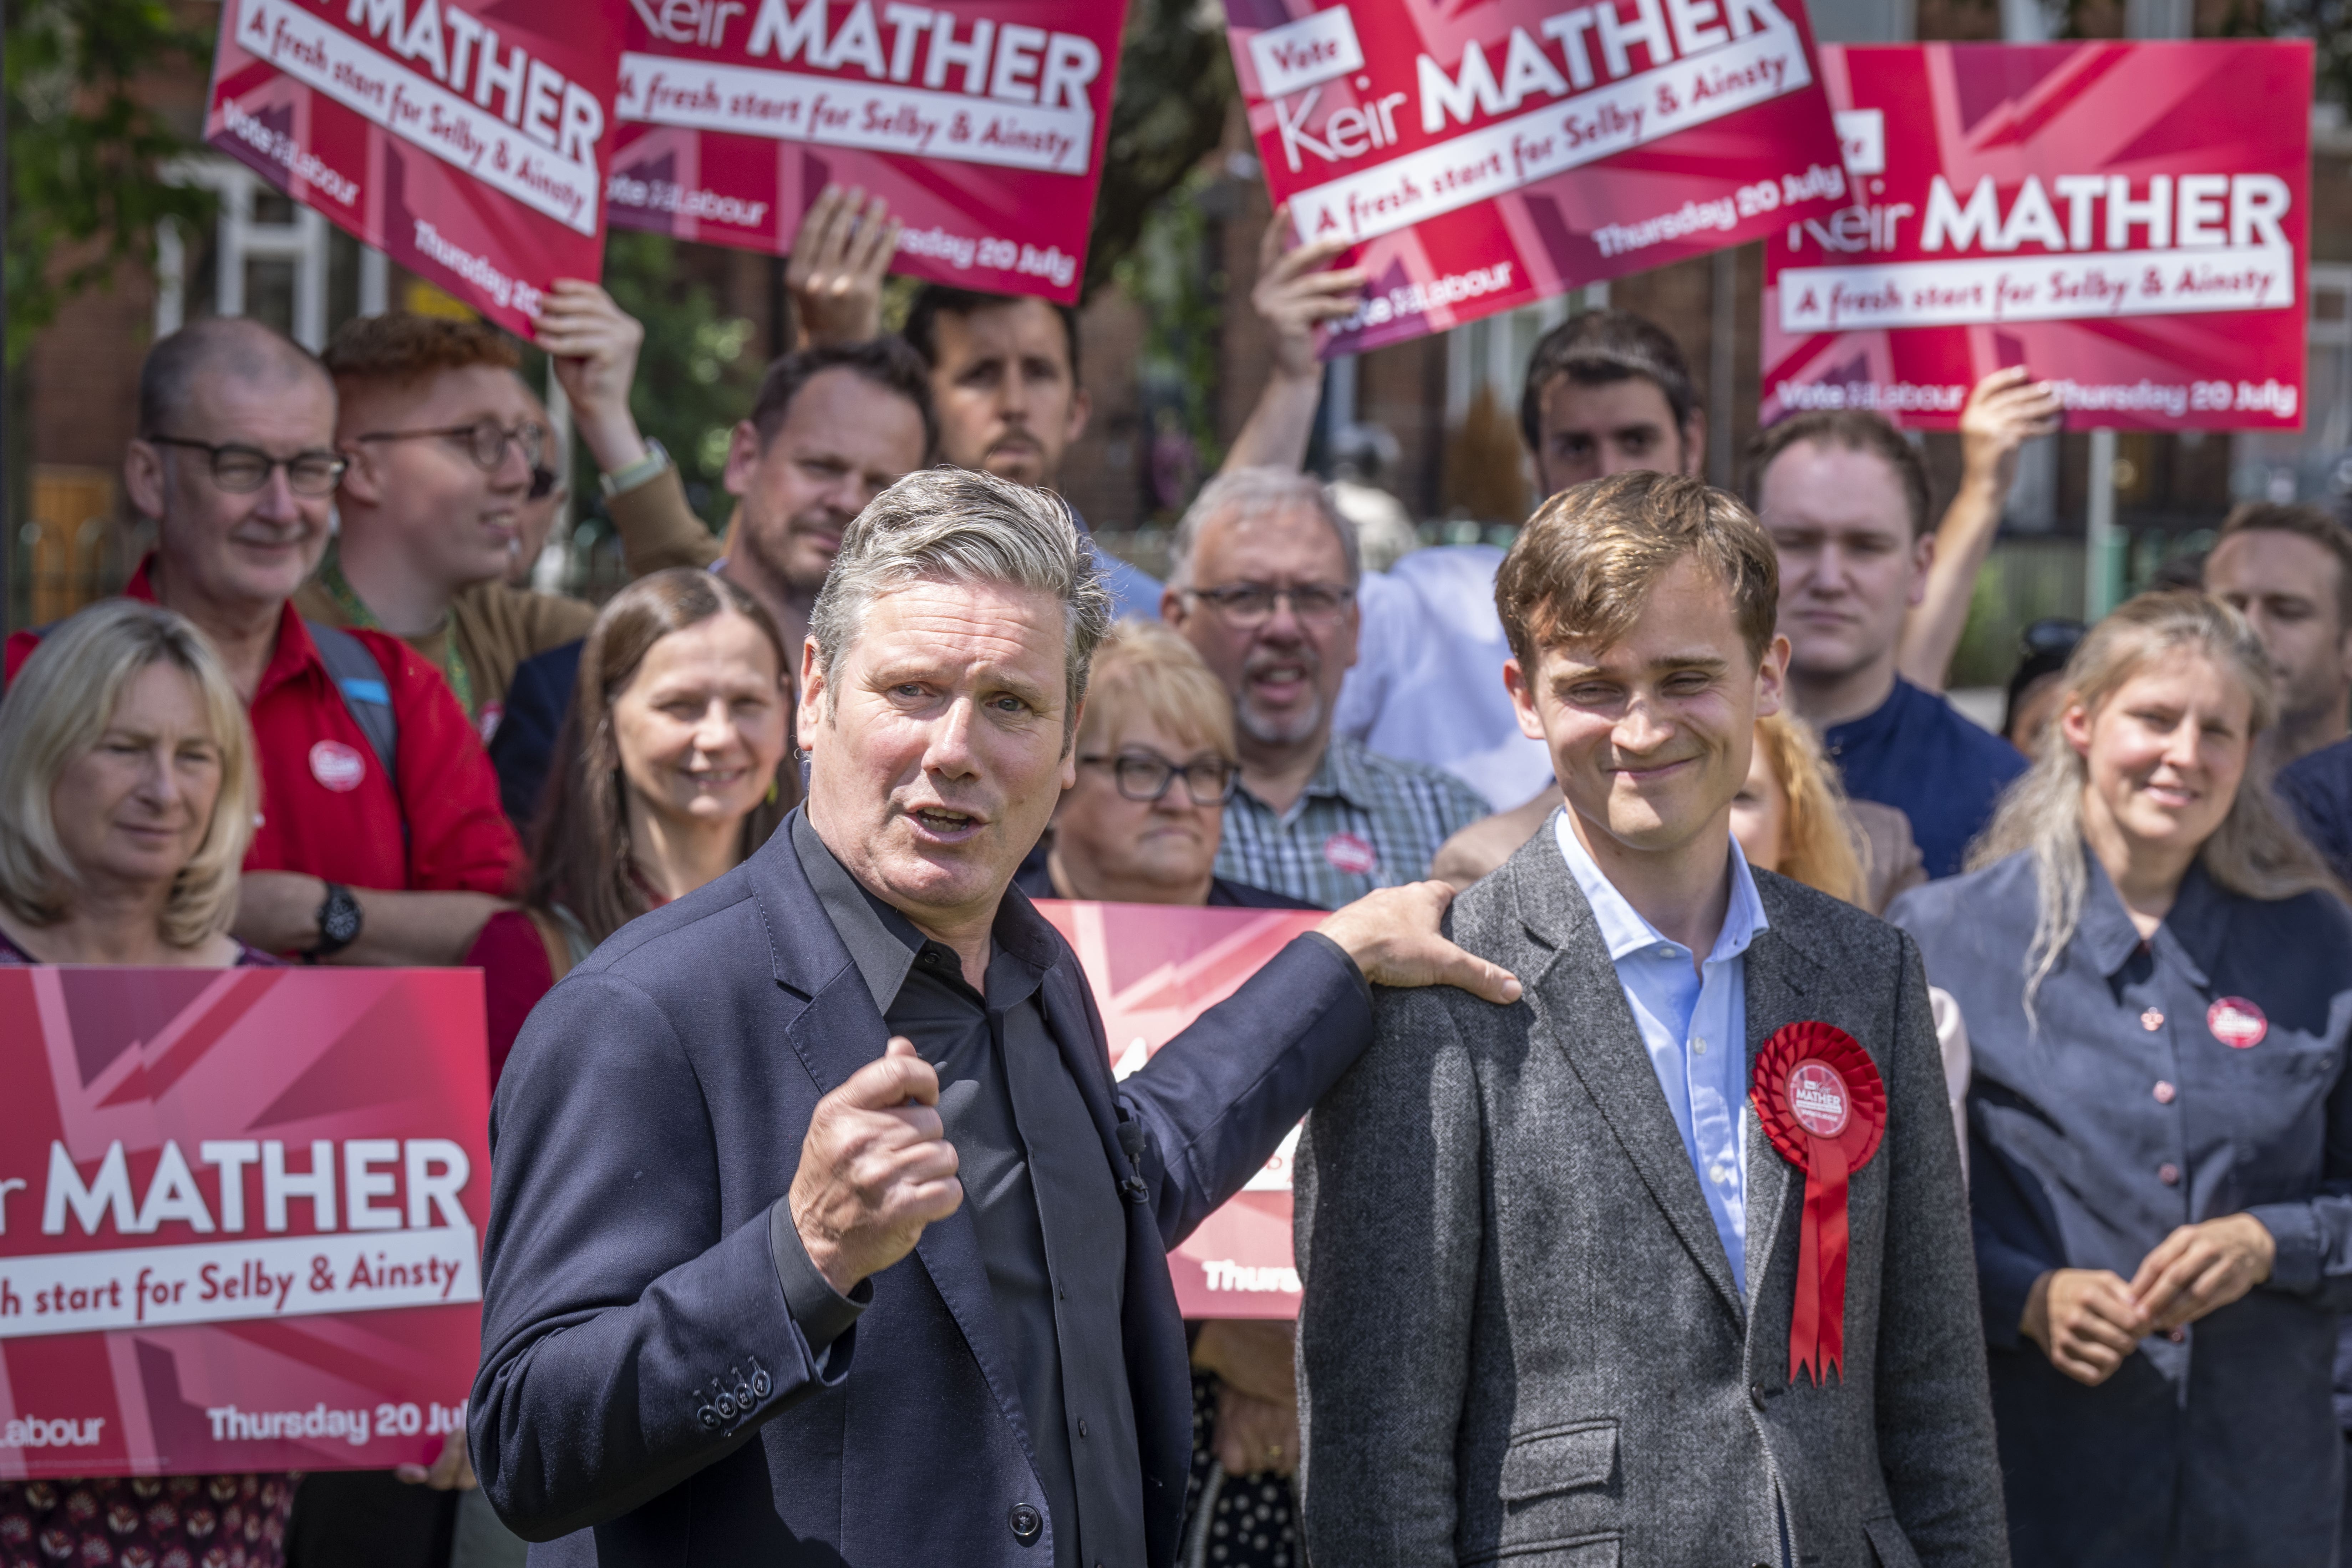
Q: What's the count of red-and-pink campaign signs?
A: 6